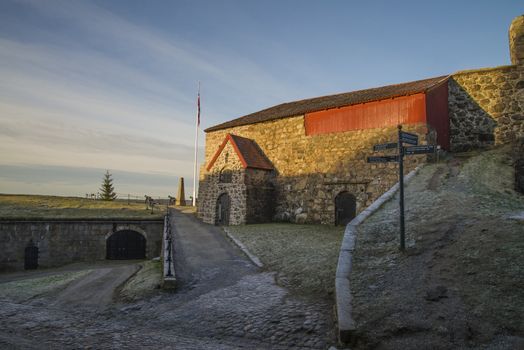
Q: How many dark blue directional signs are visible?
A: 4